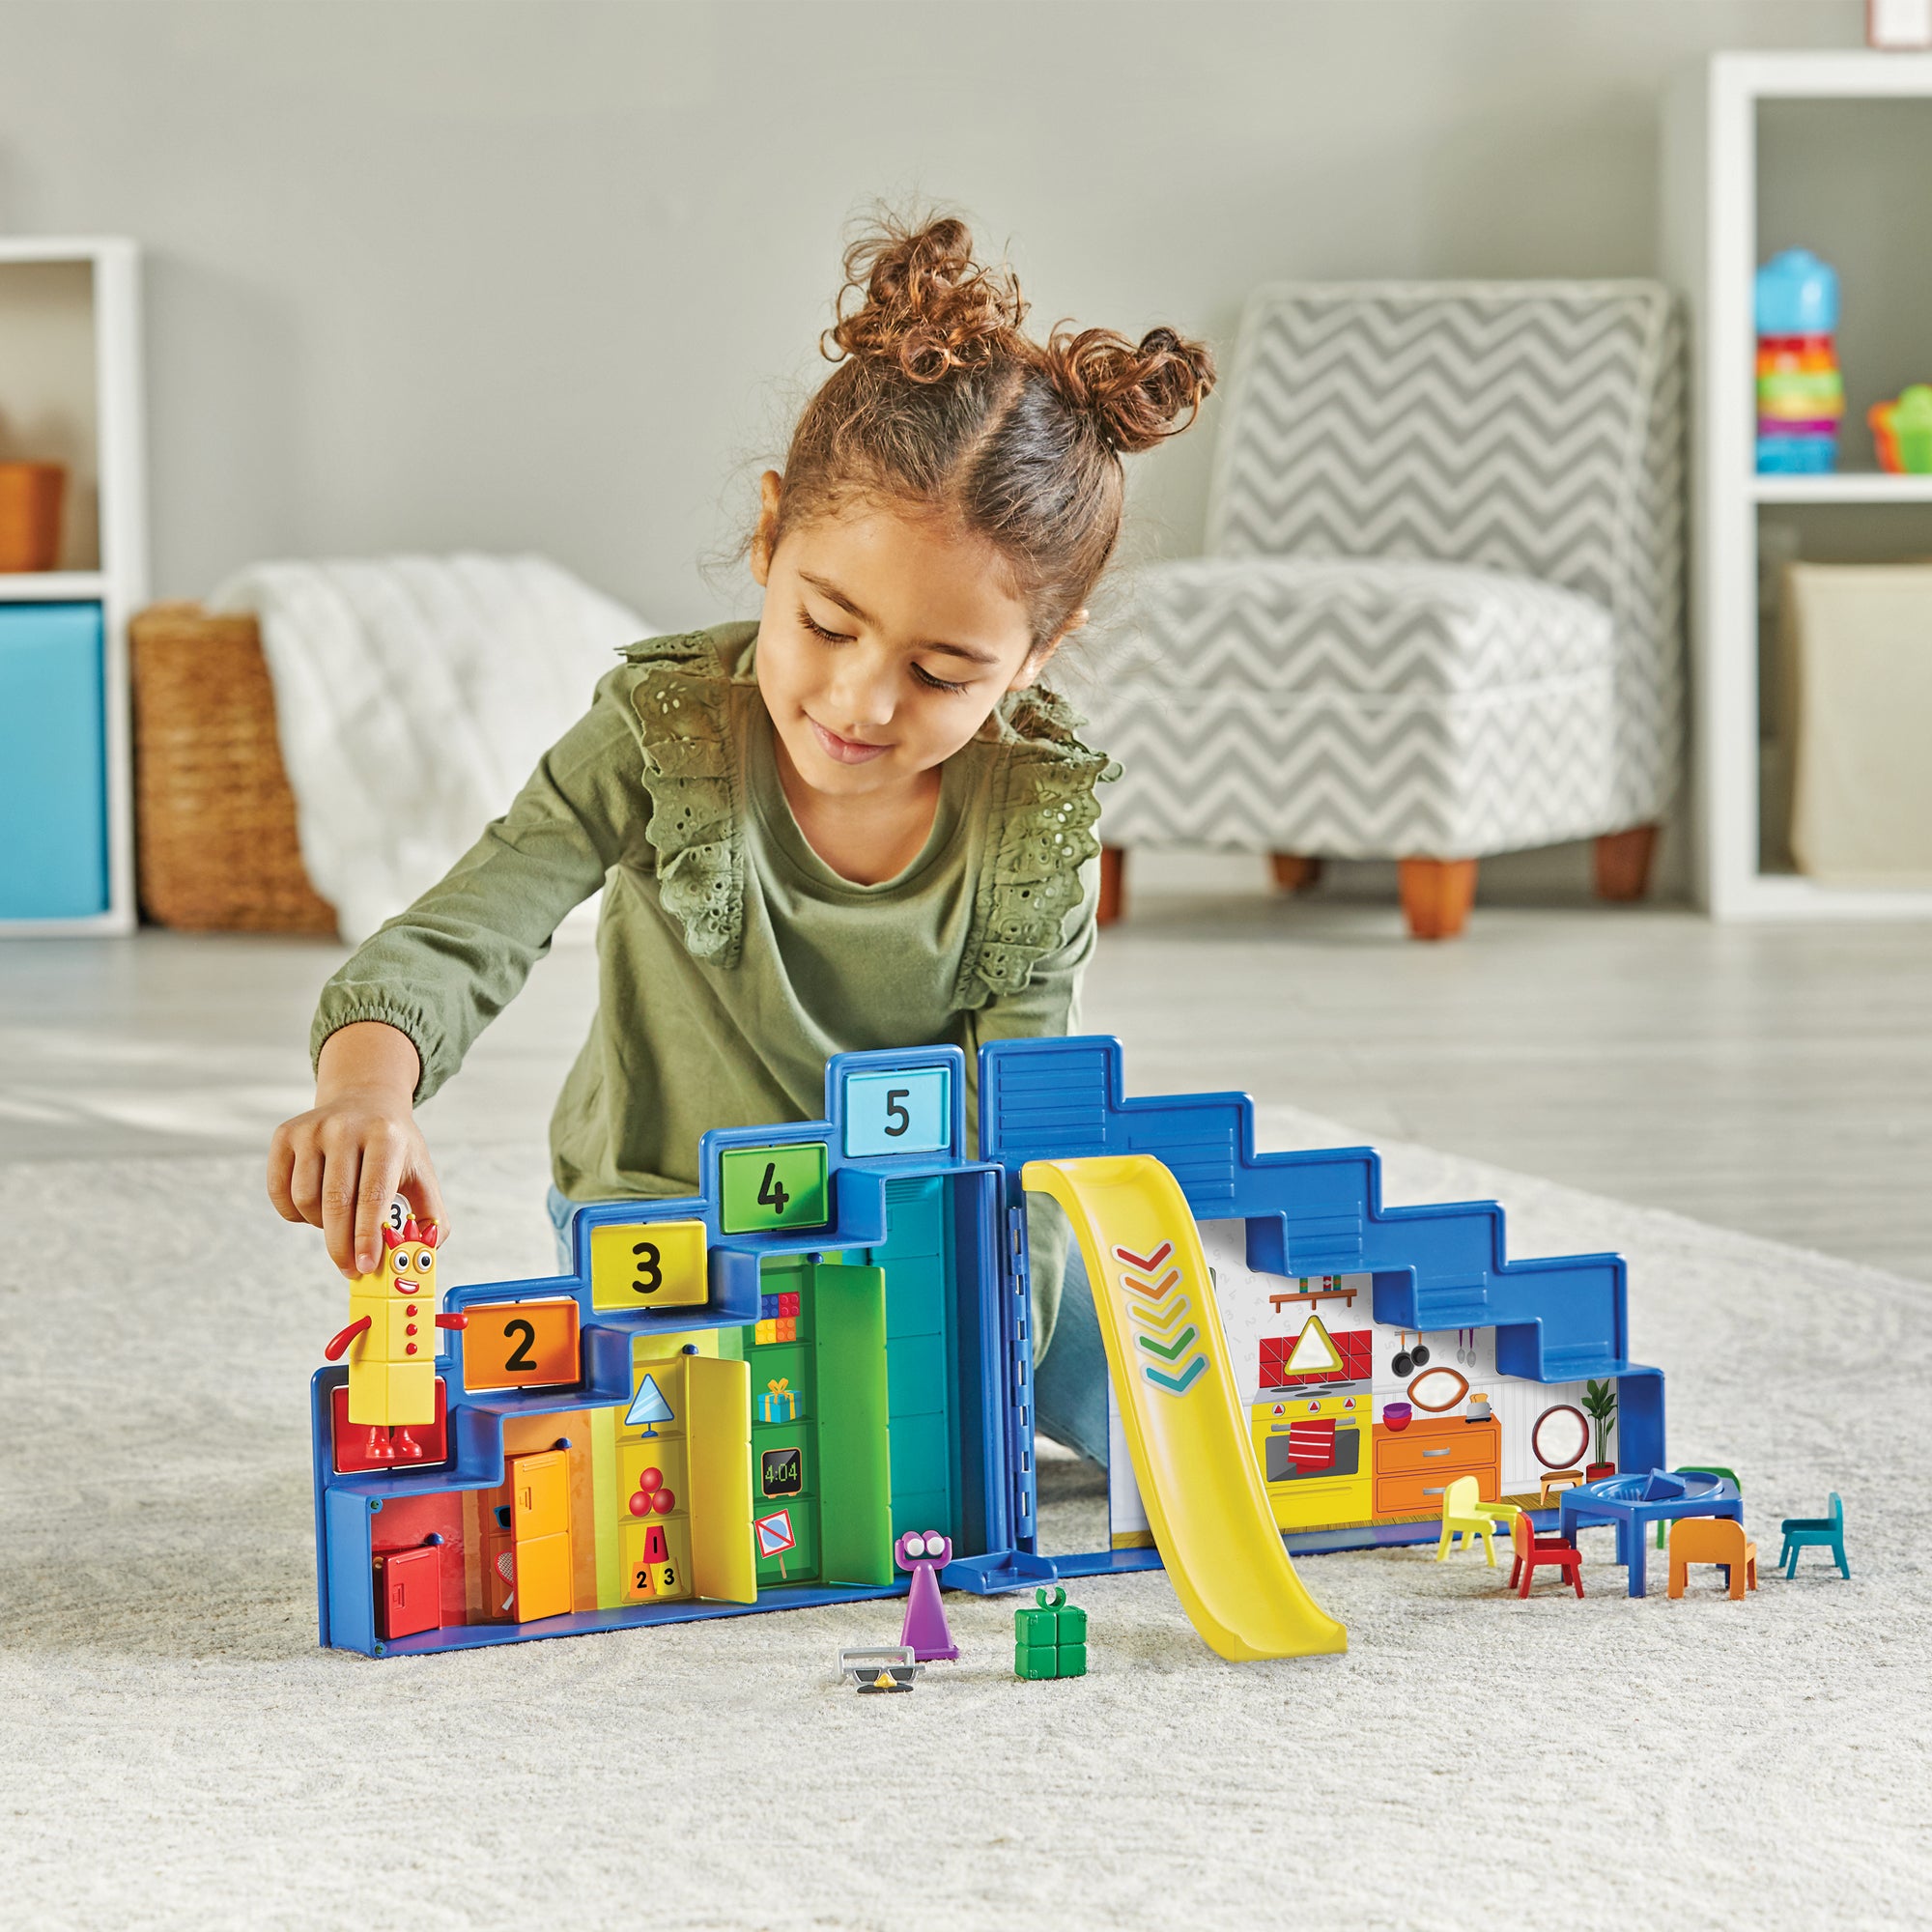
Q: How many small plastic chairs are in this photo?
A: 5